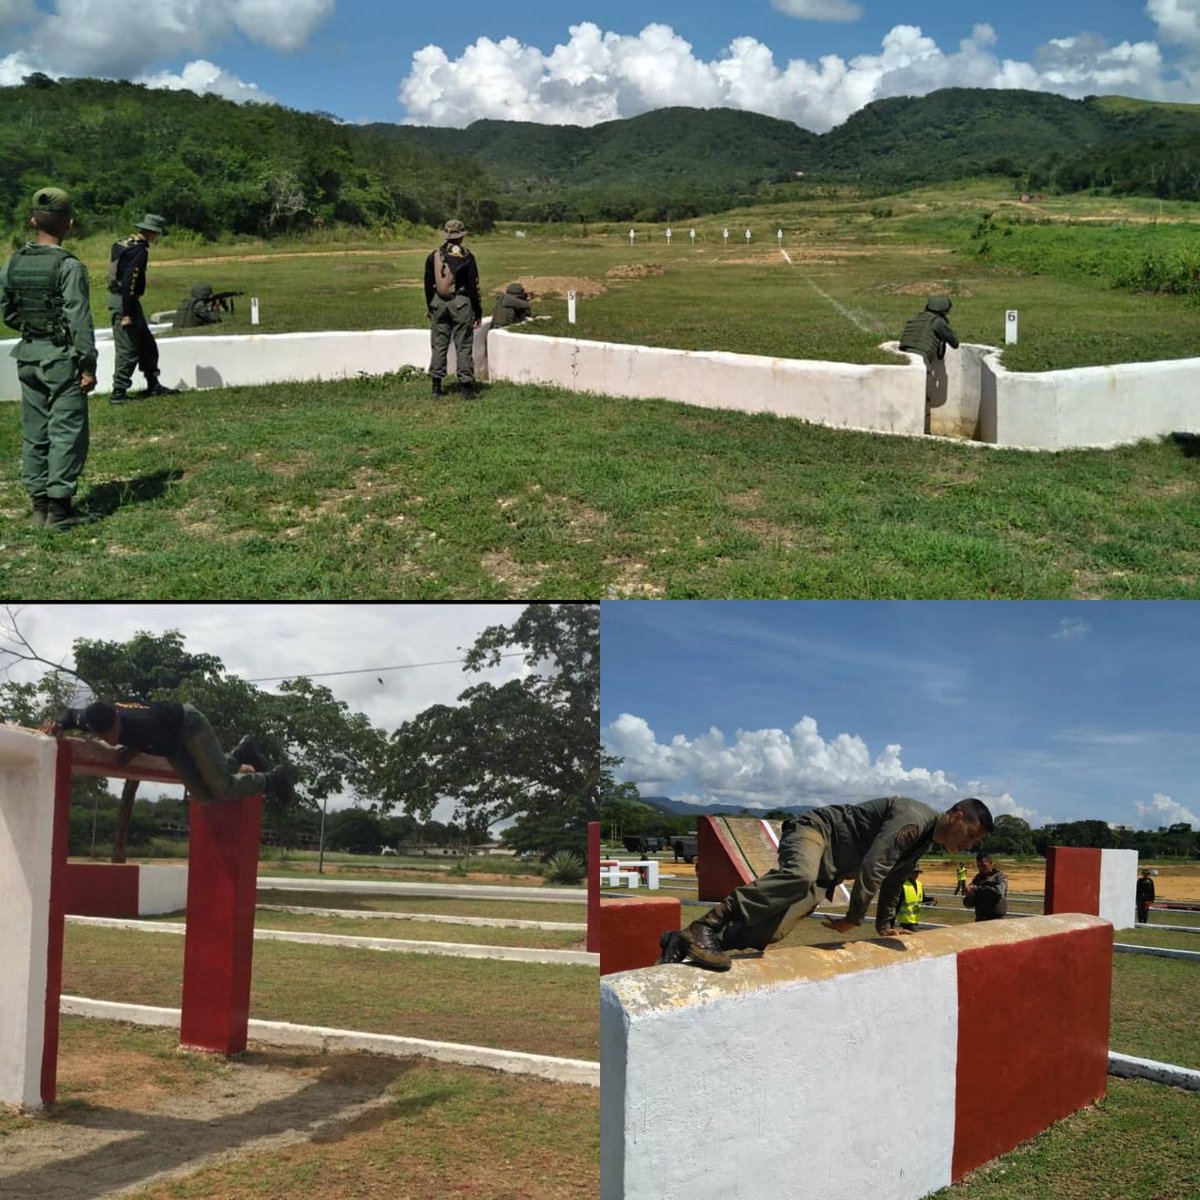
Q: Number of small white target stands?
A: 6